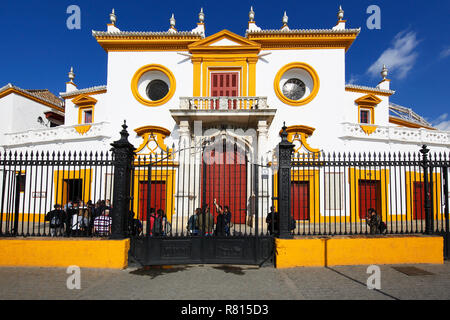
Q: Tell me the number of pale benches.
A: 0